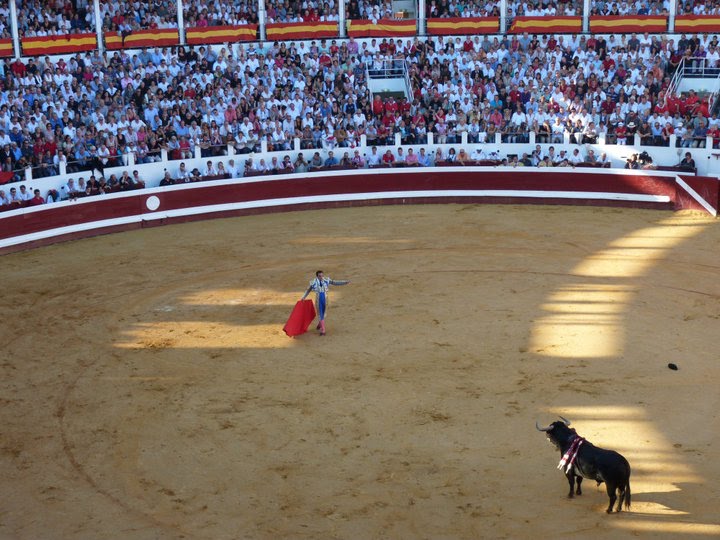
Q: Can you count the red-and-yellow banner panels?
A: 10